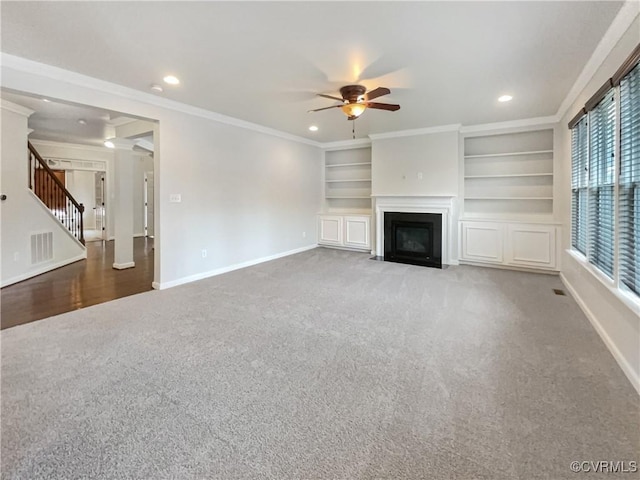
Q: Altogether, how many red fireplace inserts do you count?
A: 0